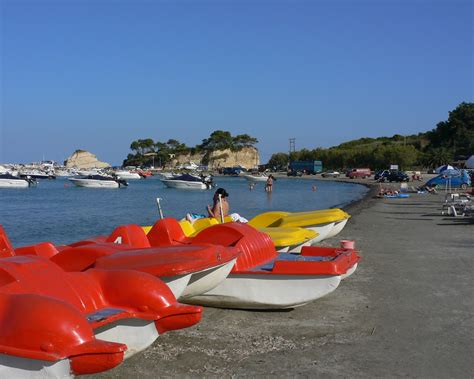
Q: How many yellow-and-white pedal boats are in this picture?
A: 2